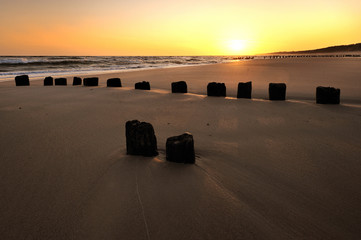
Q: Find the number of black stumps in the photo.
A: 14